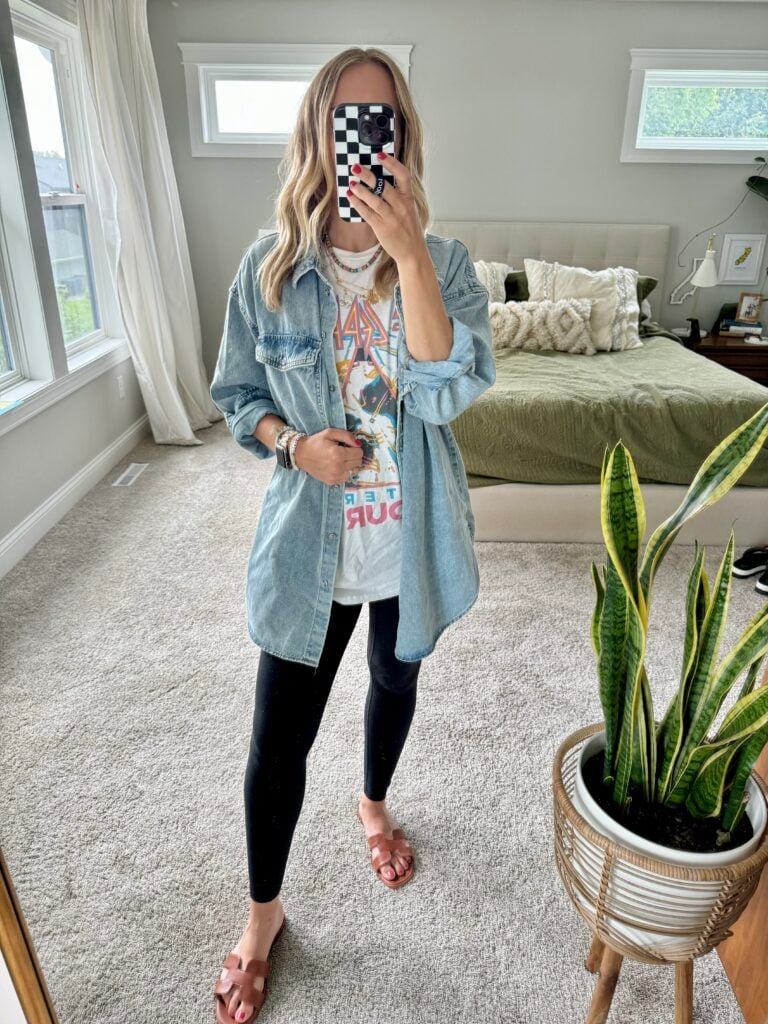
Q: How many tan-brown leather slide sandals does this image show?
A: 2